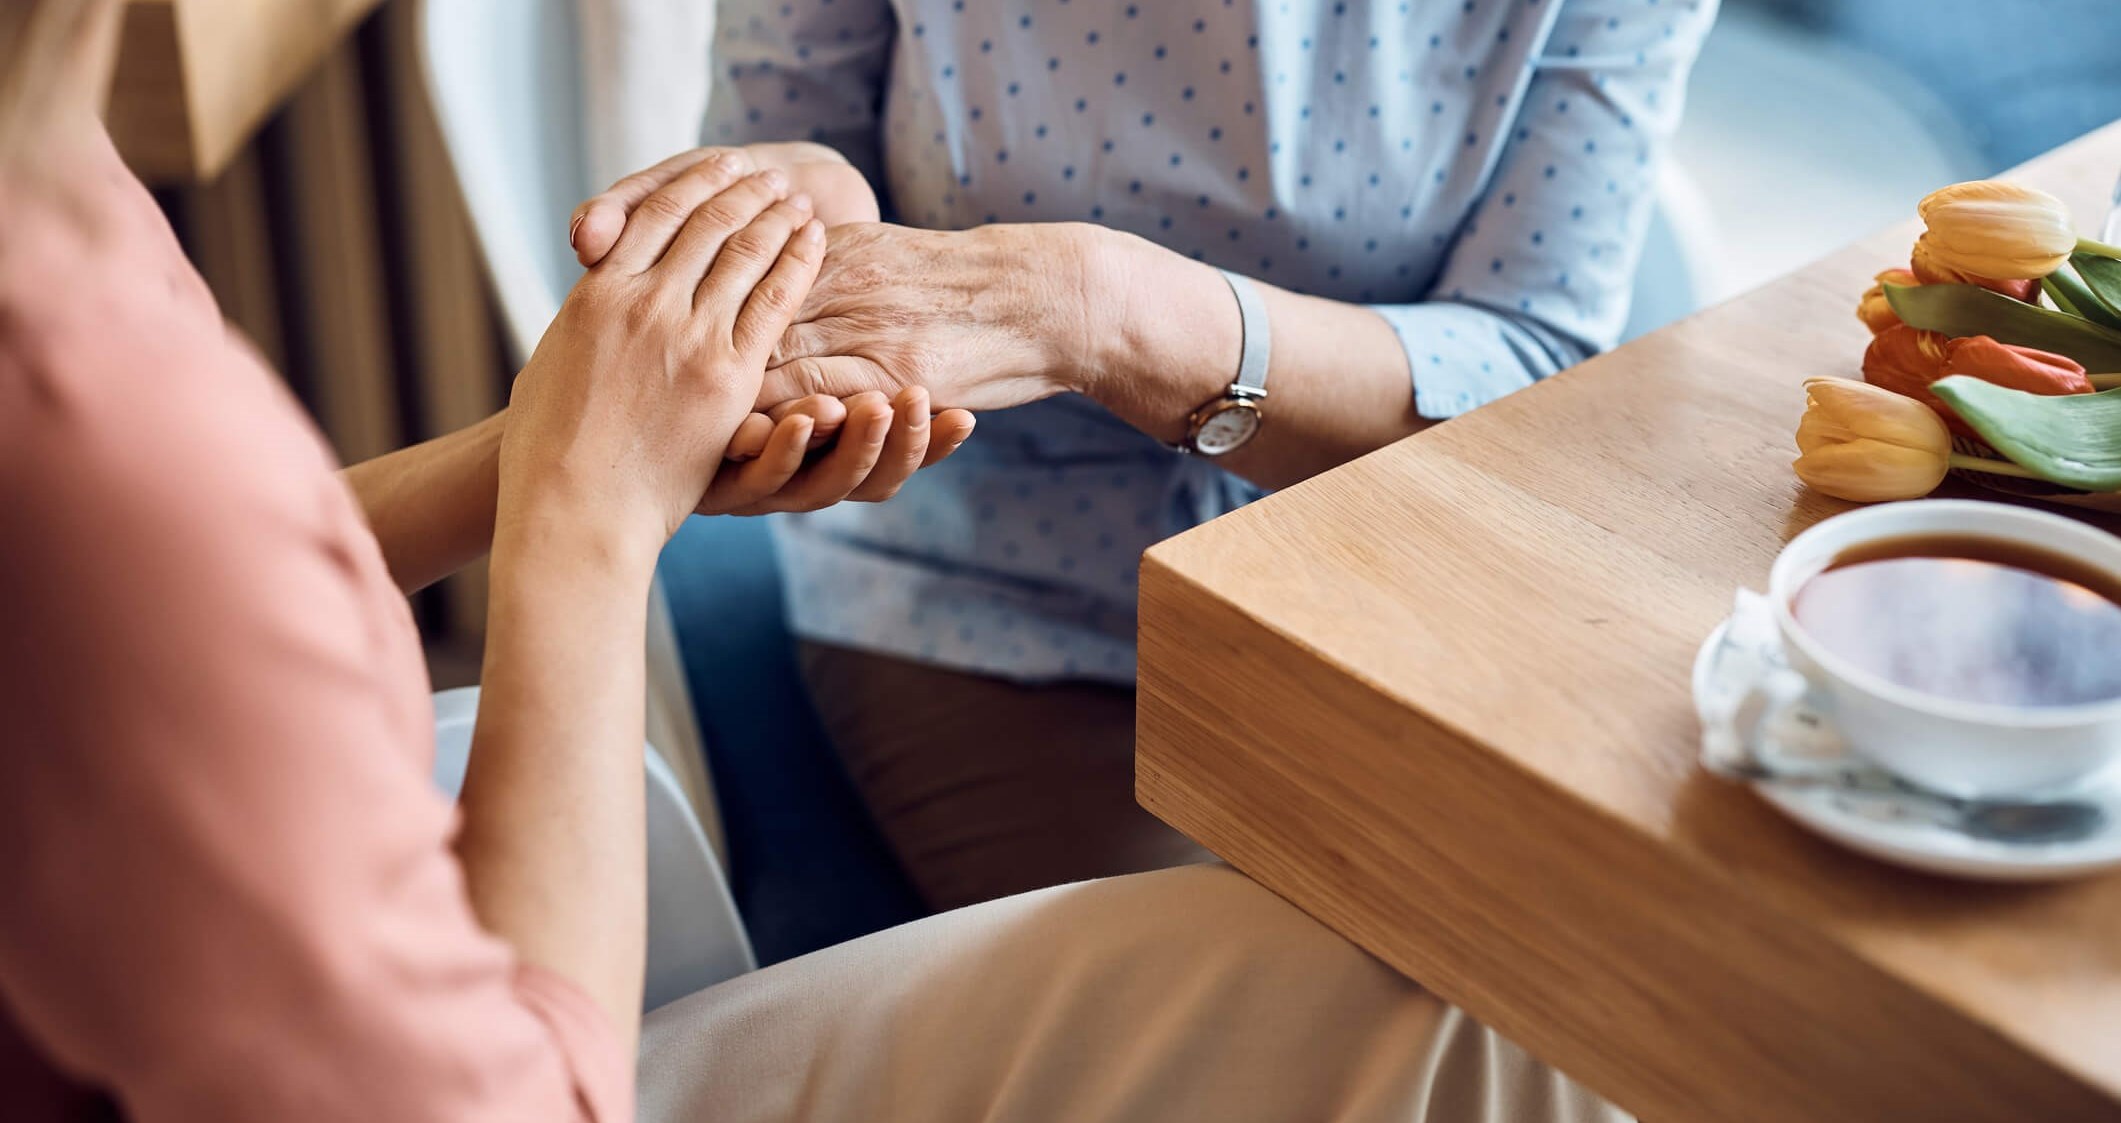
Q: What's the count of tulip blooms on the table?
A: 6